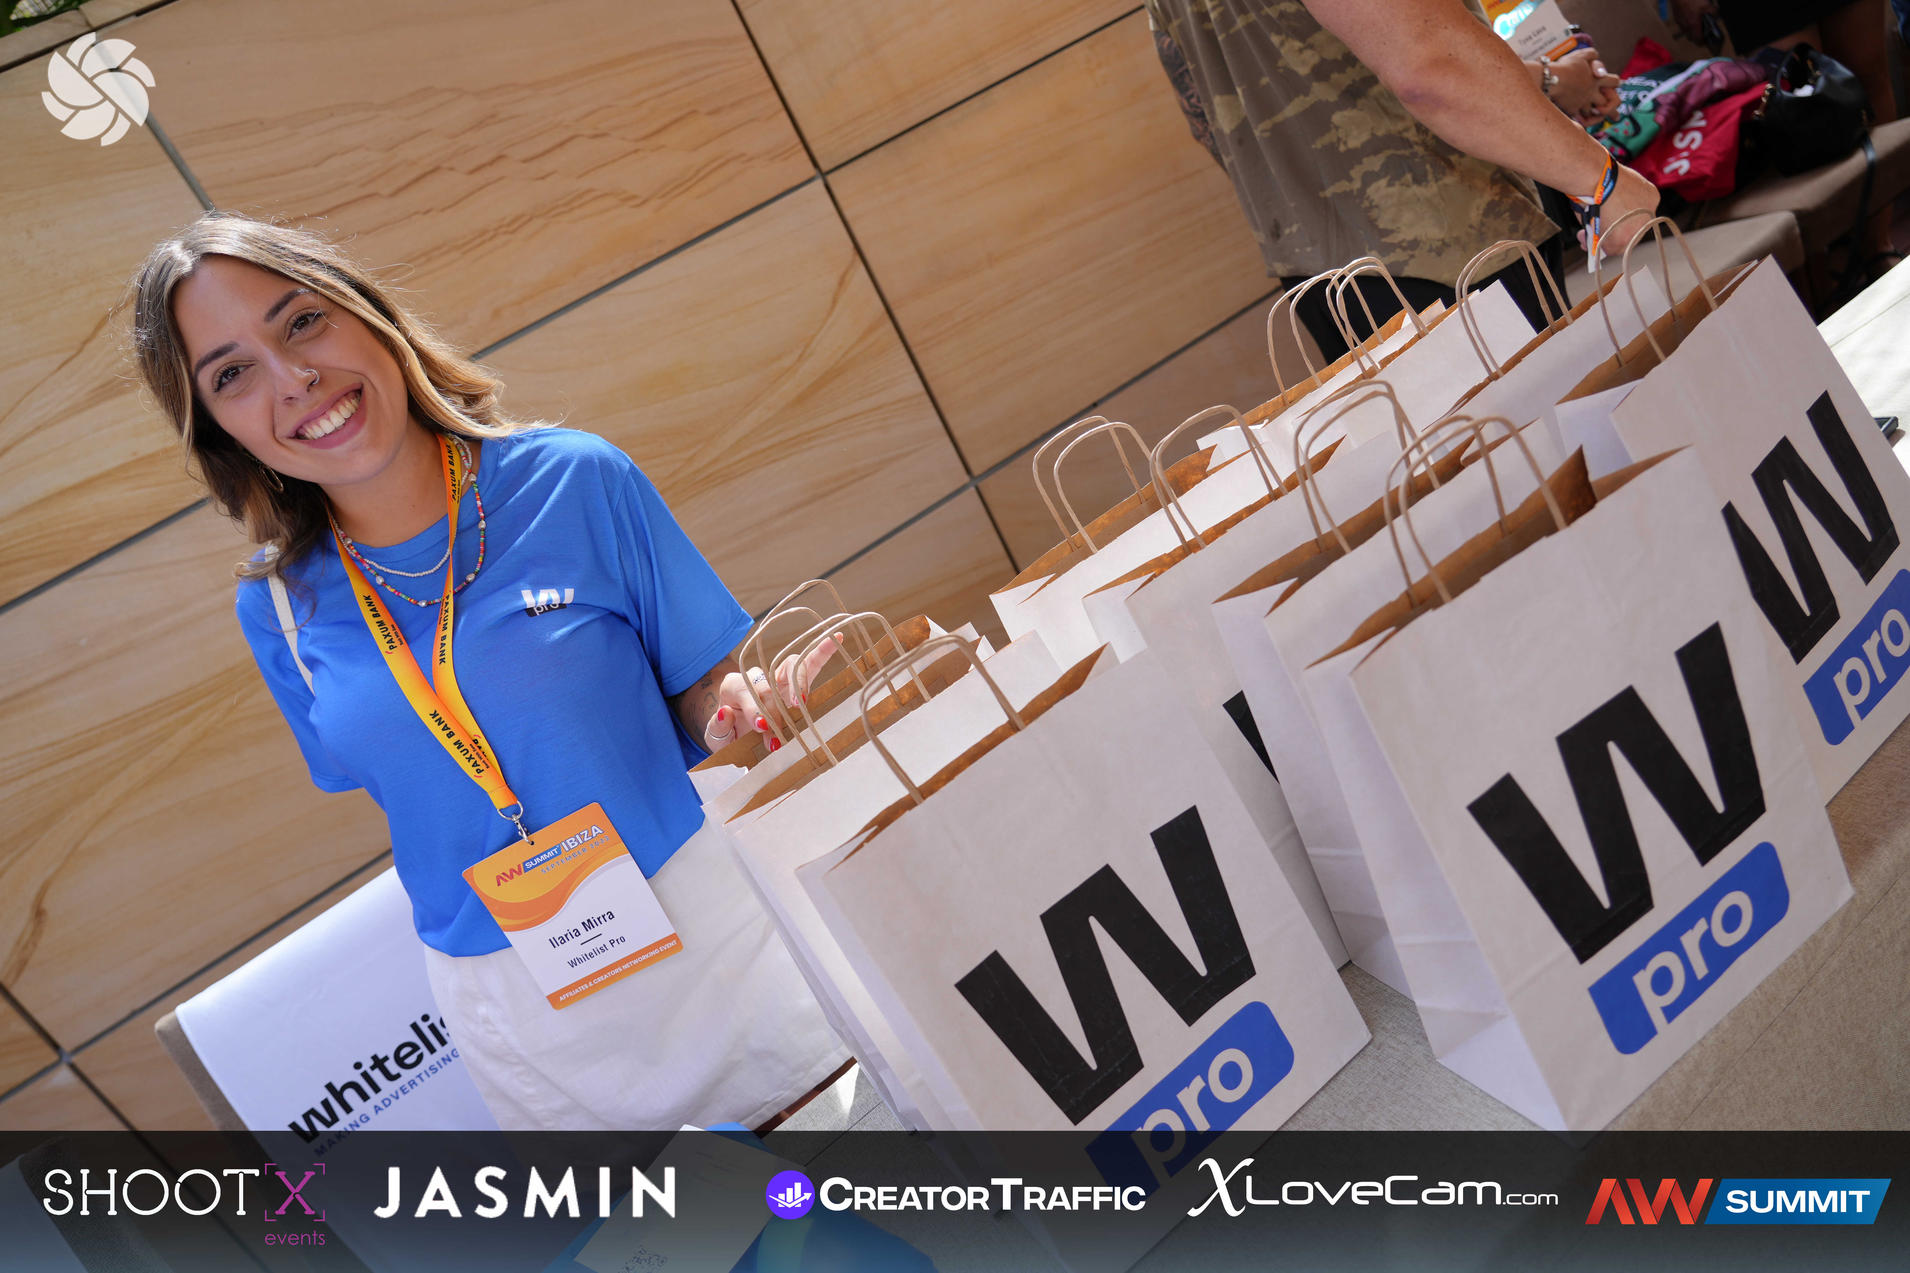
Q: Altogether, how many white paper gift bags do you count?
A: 11